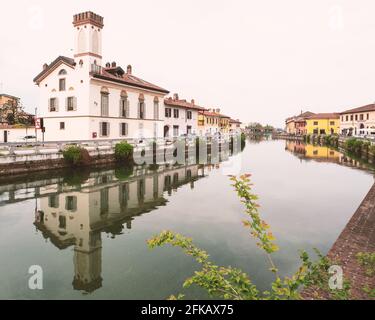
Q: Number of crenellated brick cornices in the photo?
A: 1